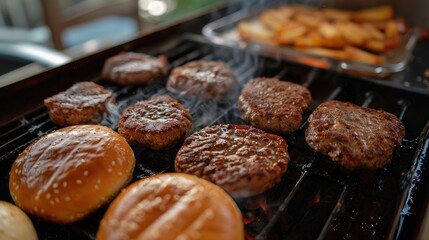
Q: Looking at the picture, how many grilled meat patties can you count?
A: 7